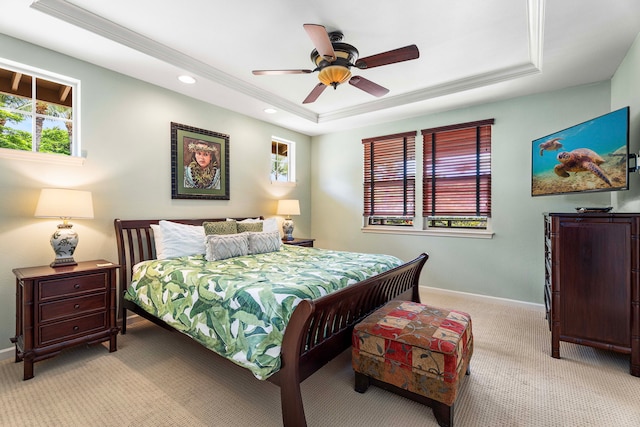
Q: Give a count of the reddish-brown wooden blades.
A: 5